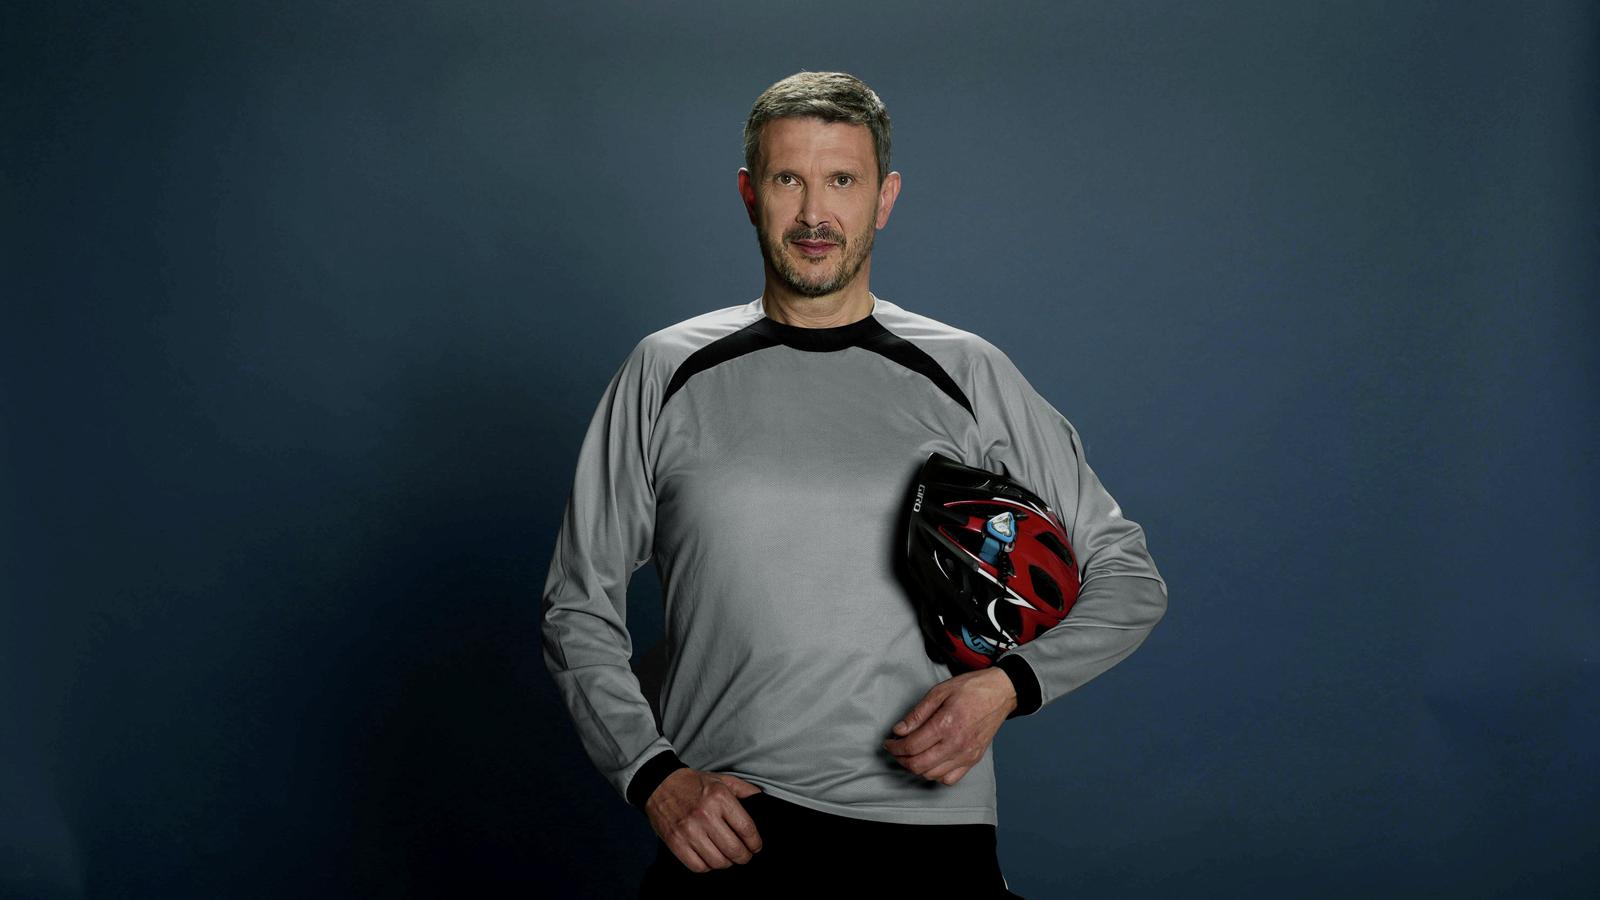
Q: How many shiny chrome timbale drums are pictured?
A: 0